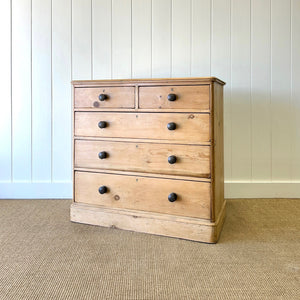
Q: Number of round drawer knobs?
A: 8